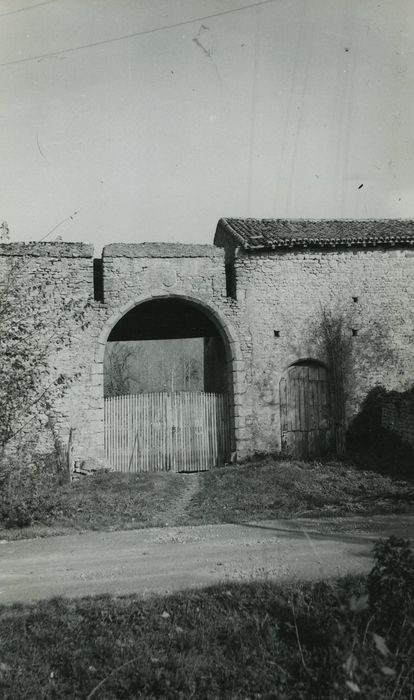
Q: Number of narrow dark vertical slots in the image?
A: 2